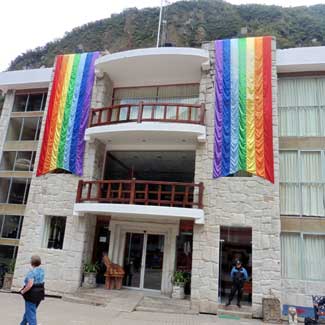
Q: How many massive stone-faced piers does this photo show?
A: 2